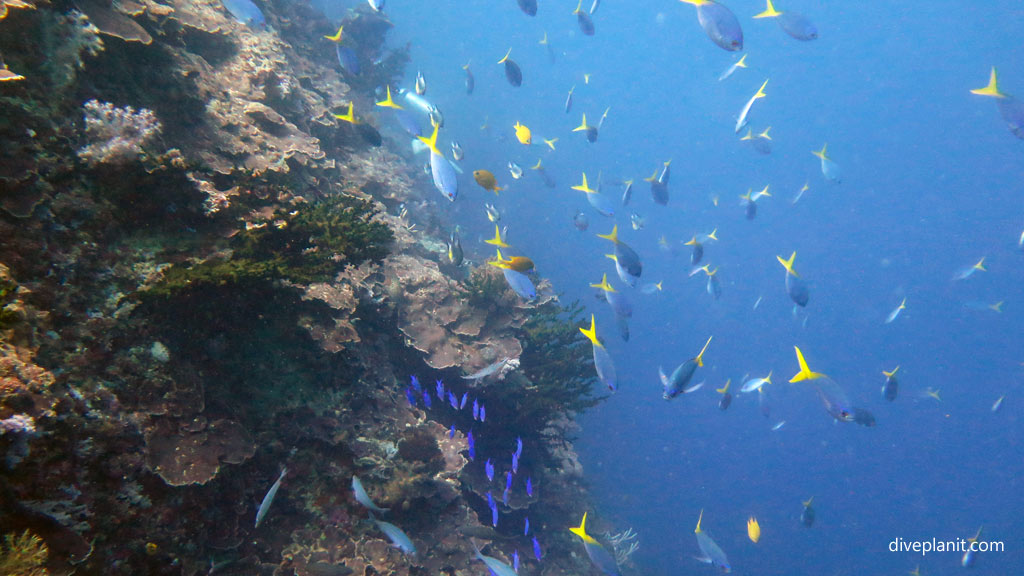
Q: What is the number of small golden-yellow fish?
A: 4